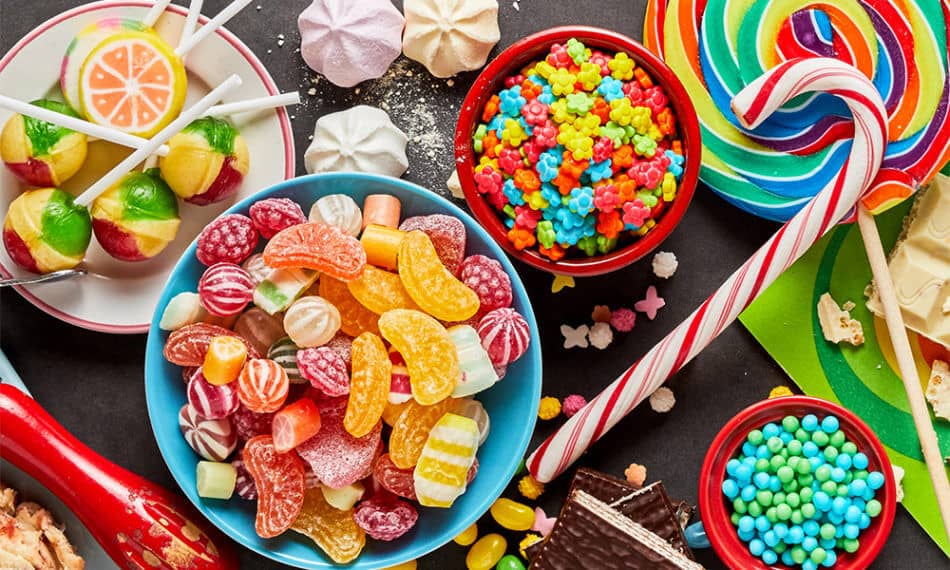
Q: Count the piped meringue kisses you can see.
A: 3